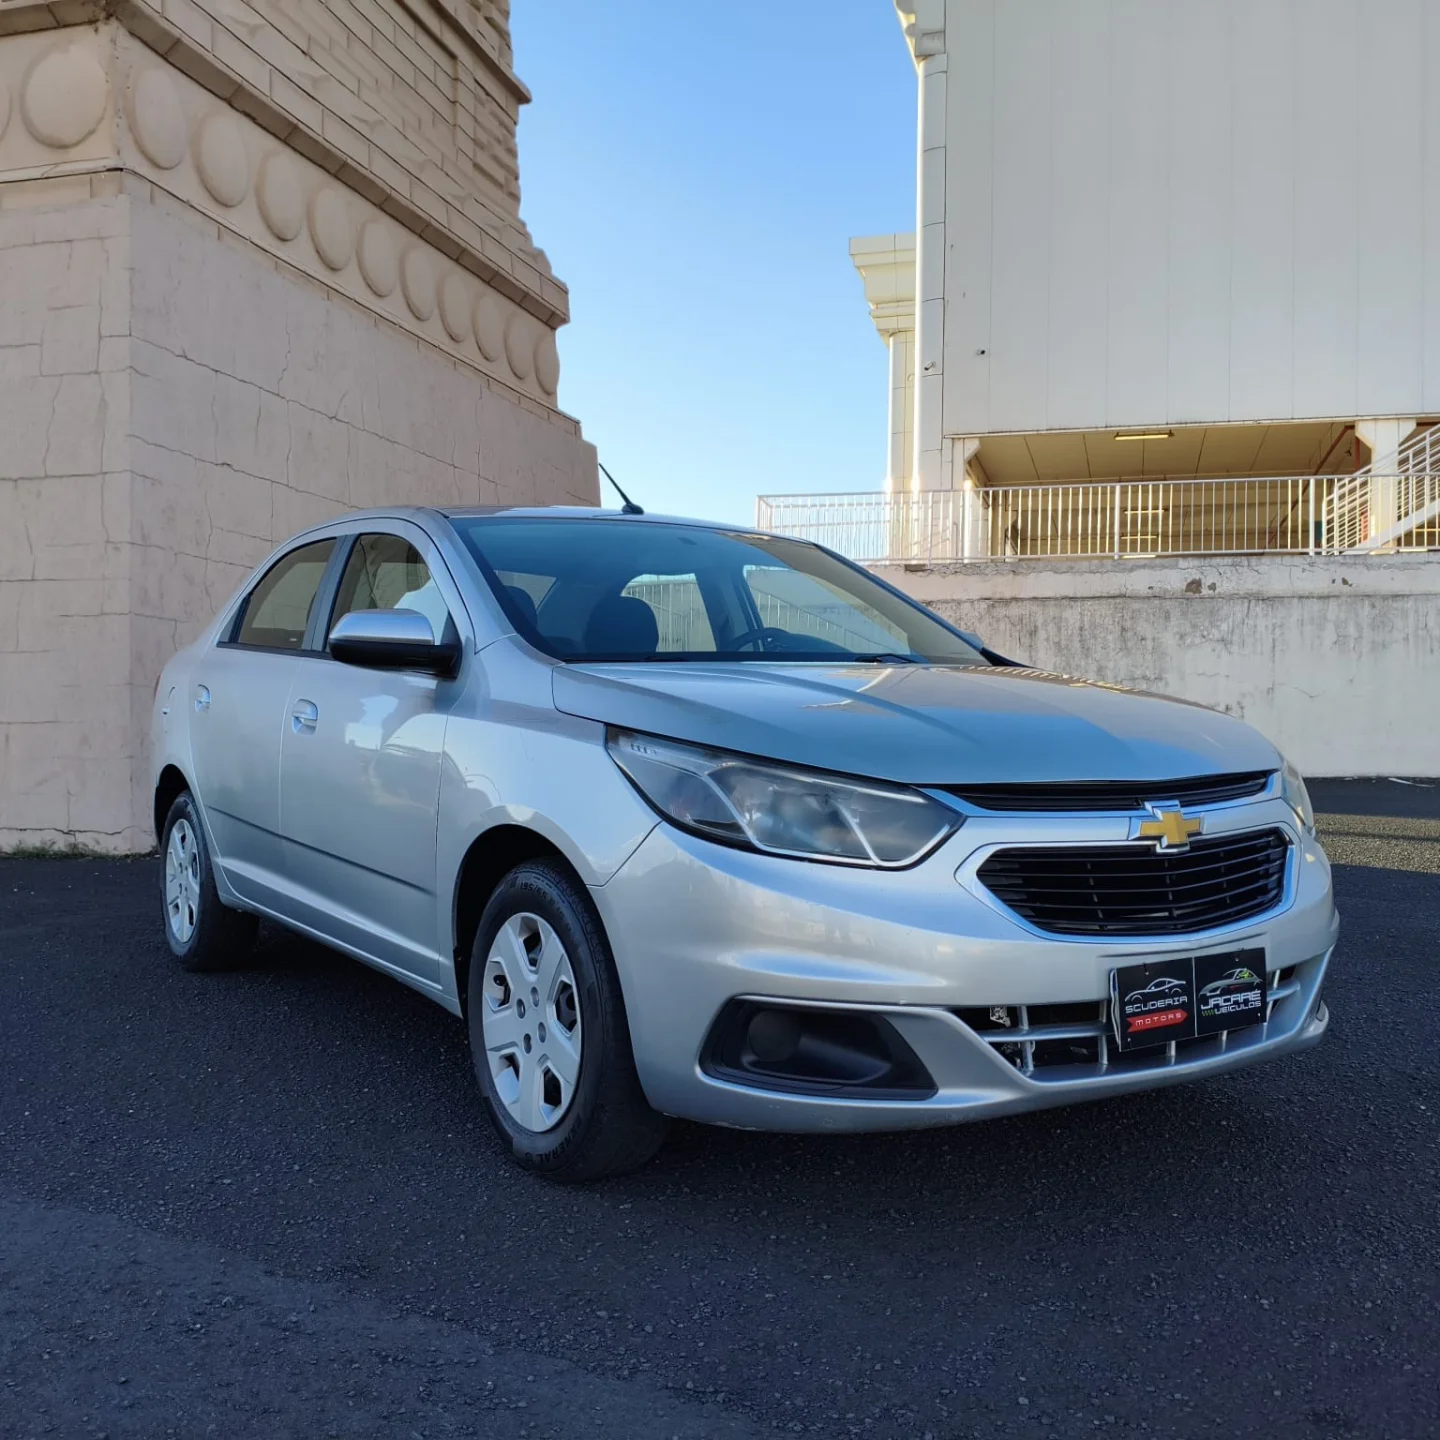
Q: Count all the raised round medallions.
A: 12